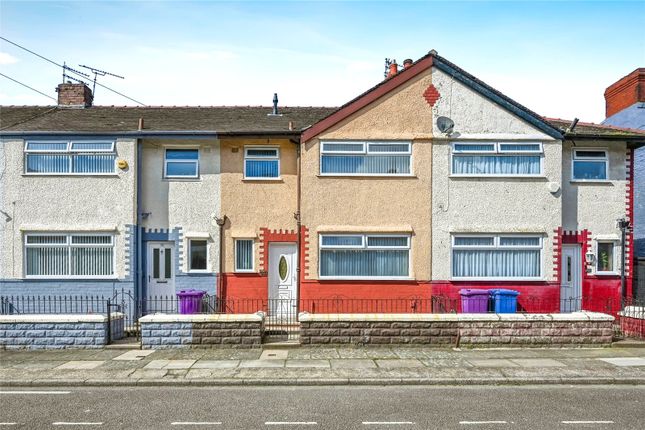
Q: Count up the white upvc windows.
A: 12